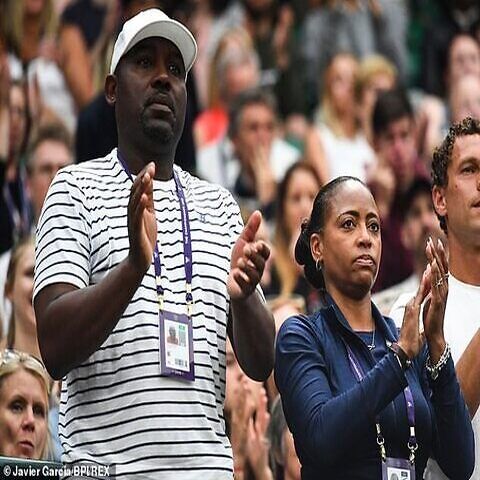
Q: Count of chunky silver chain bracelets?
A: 1